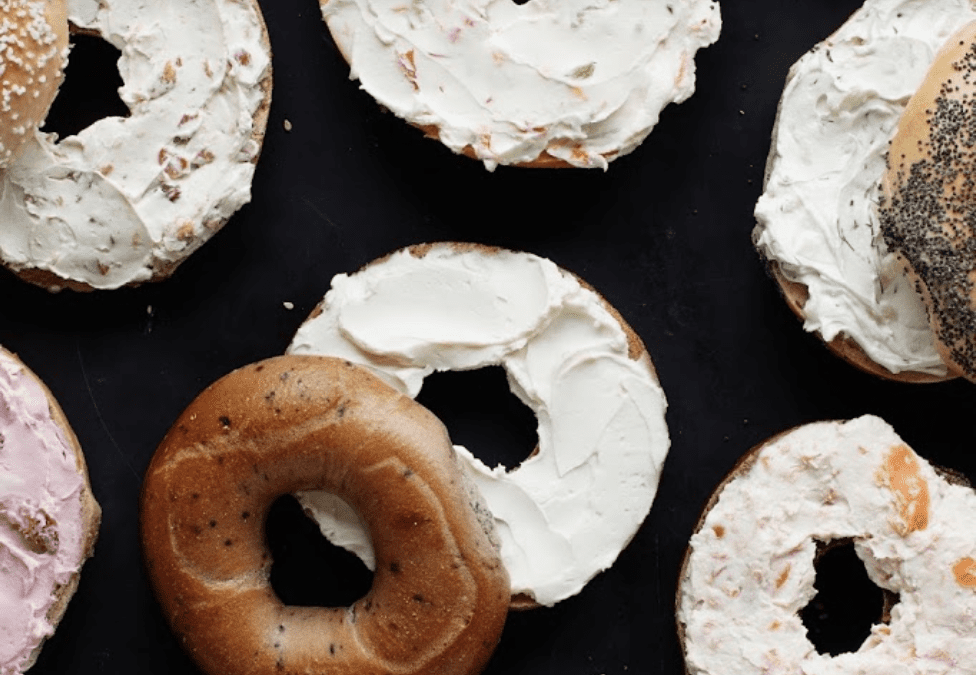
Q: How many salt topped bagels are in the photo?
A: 1